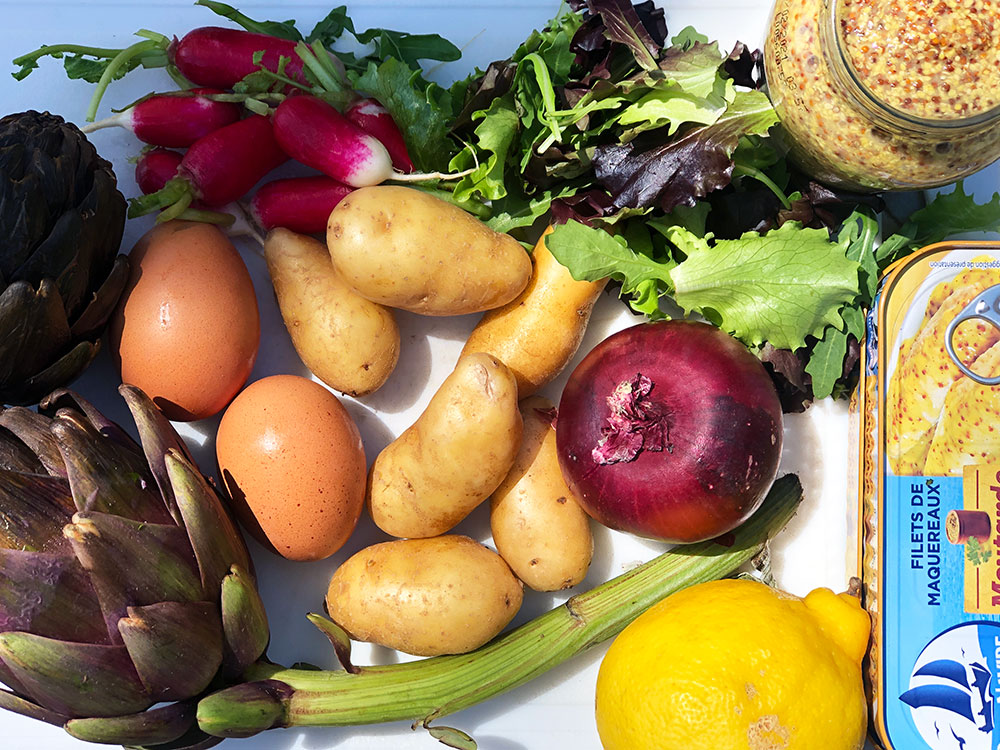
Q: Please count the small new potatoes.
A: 6